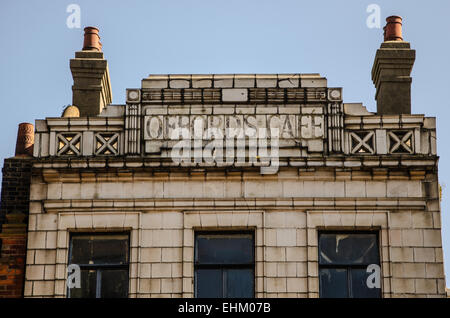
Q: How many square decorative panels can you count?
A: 4